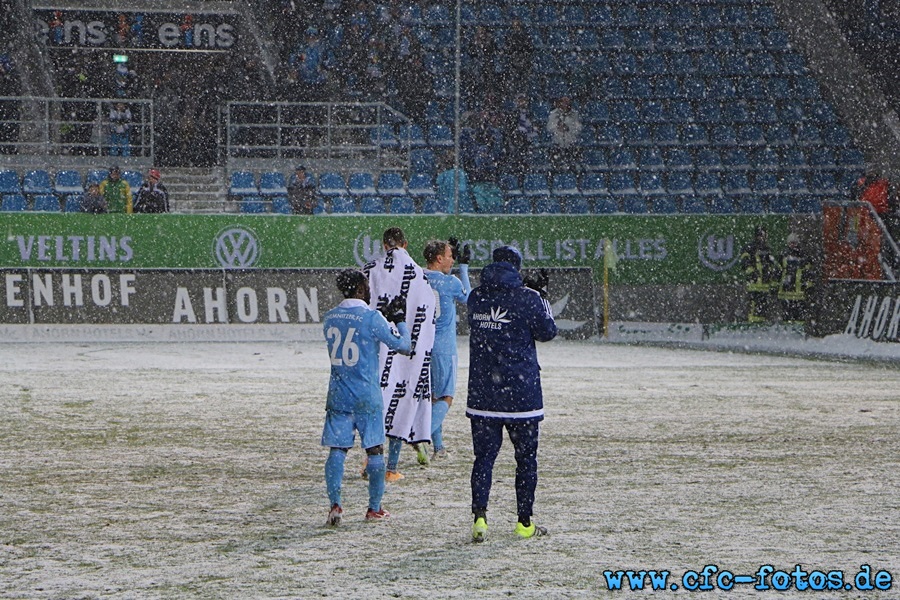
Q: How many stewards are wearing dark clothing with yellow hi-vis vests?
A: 2